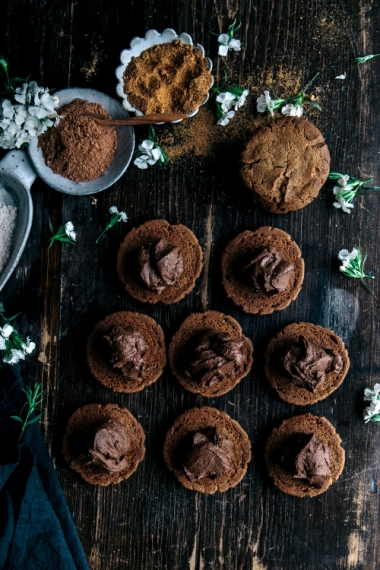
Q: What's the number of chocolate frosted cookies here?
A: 8